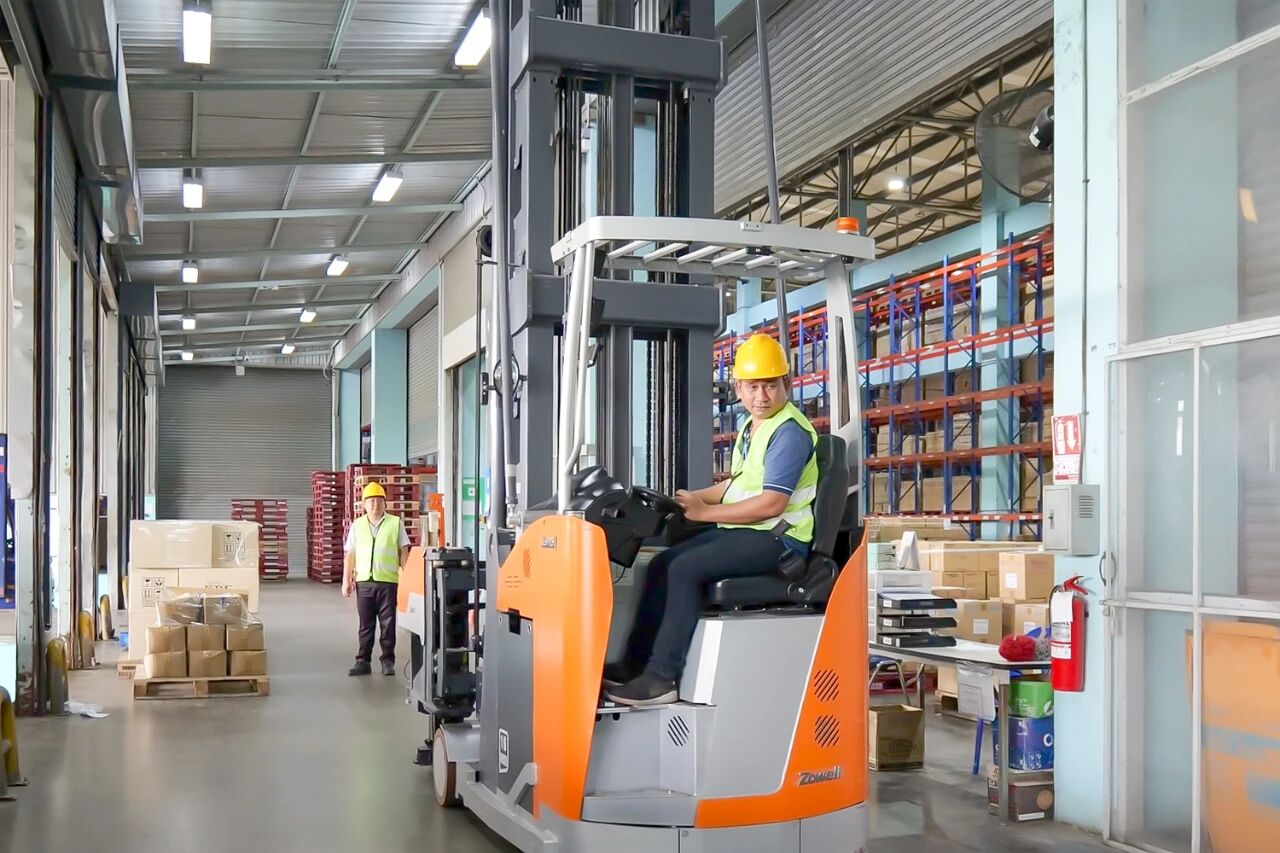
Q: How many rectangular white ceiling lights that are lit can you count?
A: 10